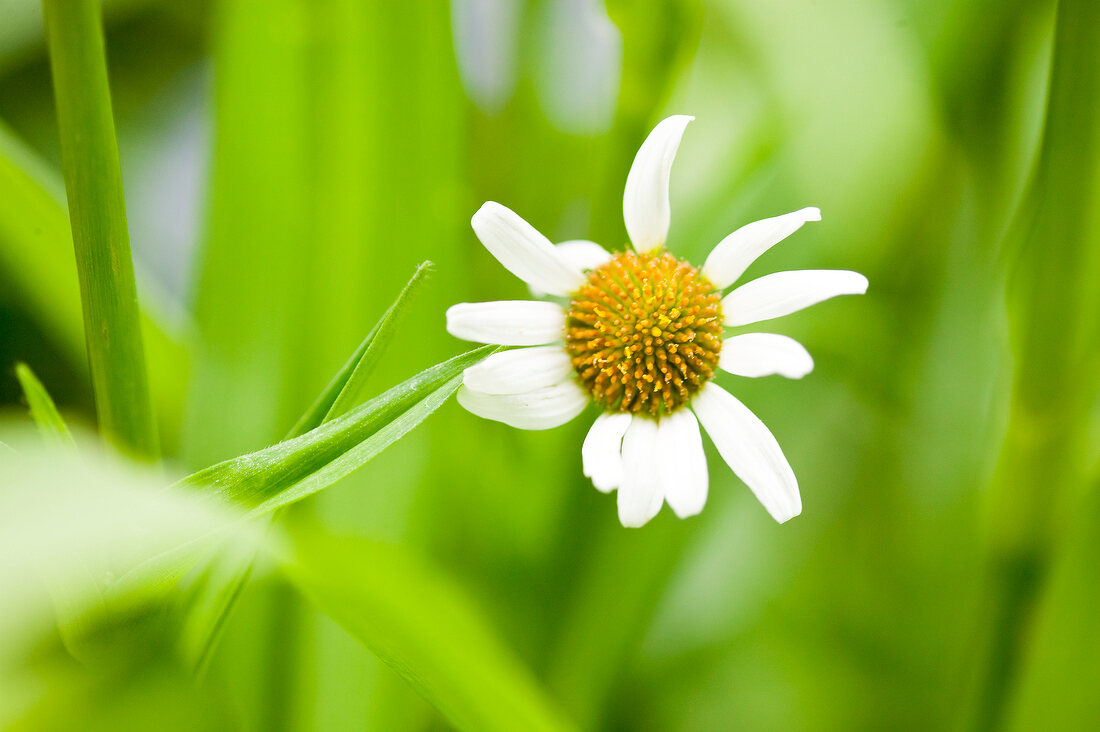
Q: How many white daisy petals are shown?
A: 13